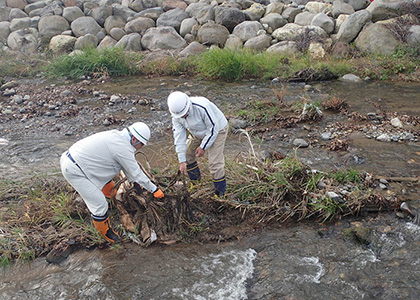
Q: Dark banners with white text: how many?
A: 0